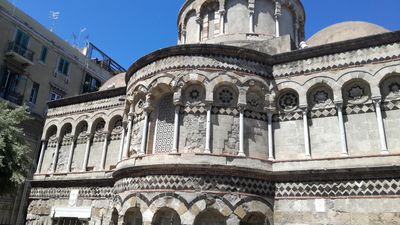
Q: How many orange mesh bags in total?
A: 0